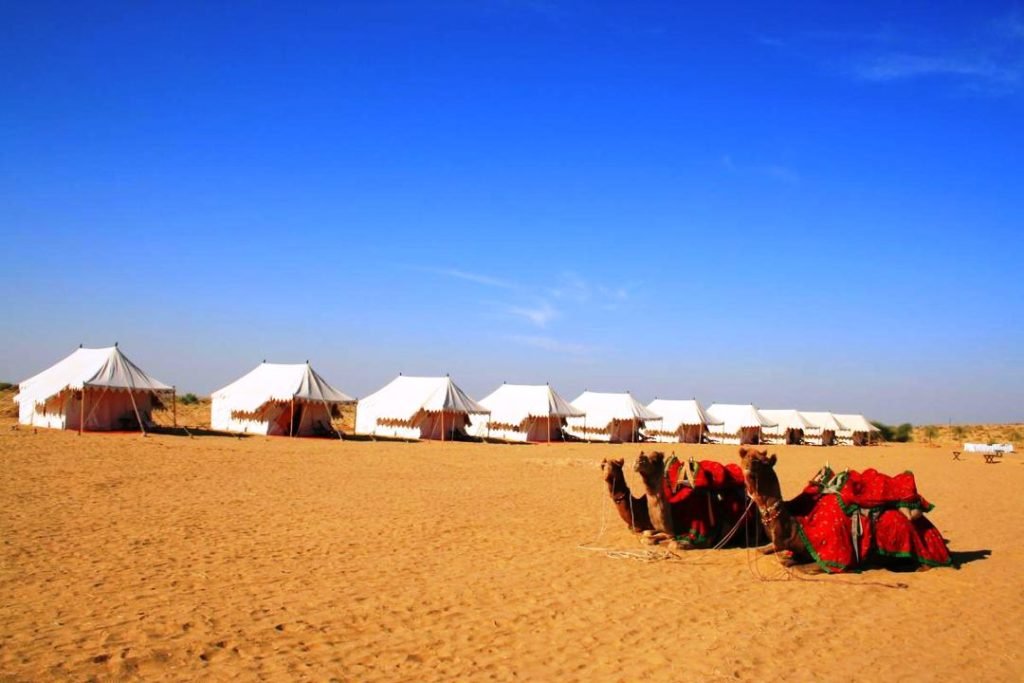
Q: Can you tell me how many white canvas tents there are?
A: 10